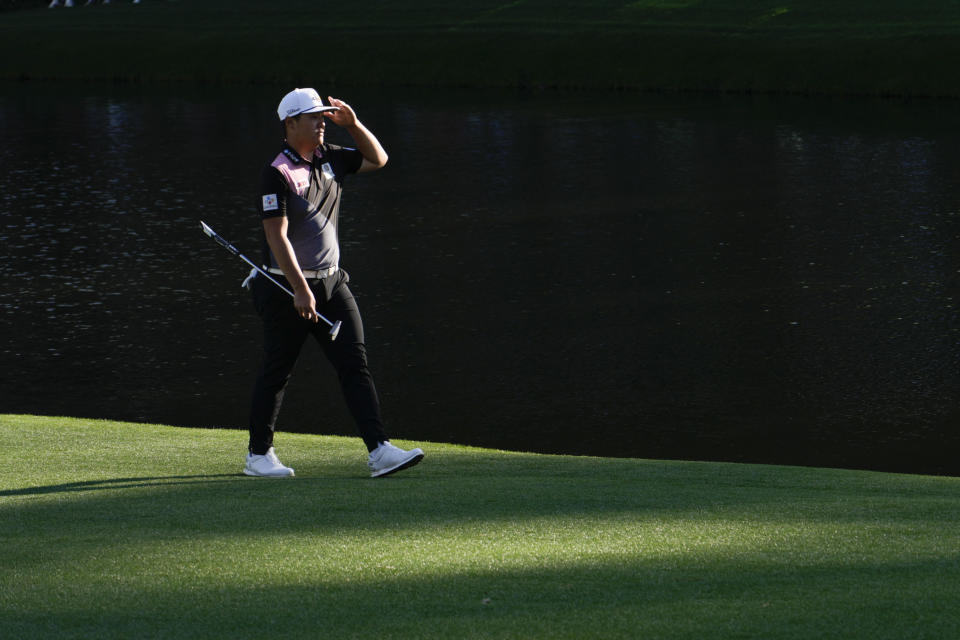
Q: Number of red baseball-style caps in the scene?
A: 0